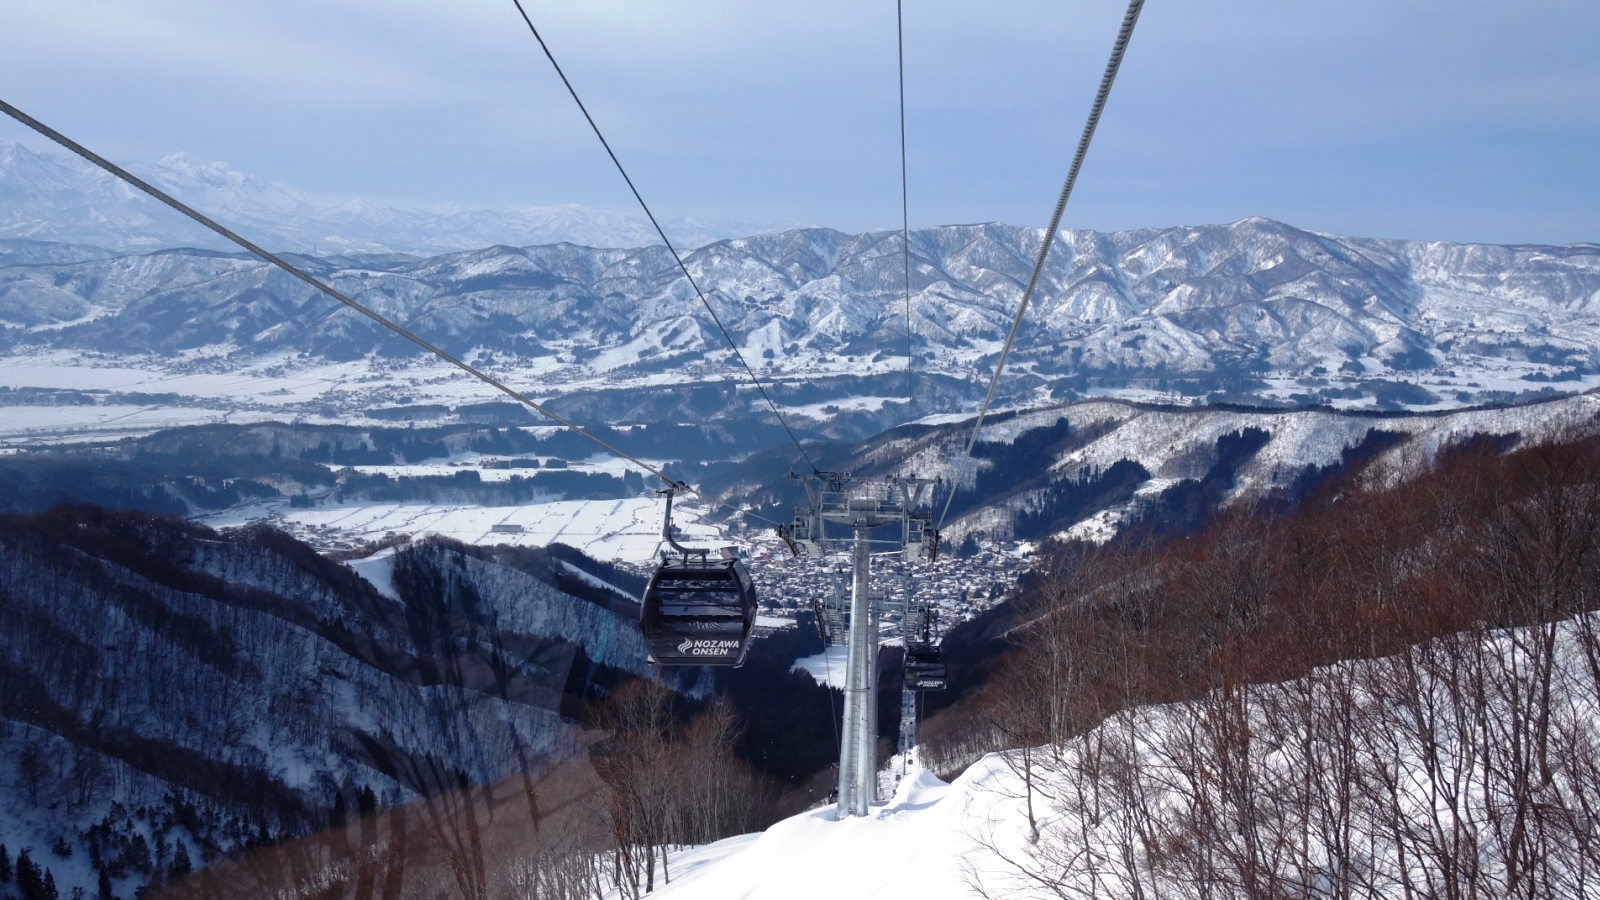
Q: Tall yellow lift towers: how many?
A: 0